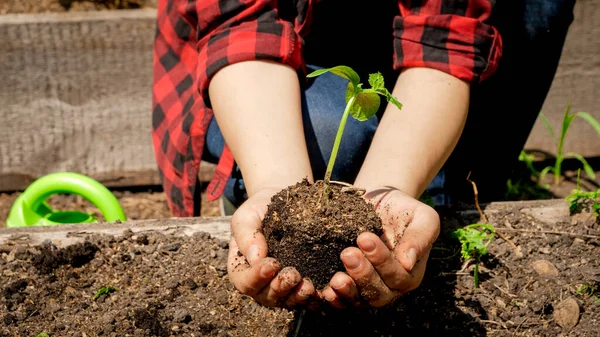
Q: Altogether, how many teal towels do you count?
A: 0